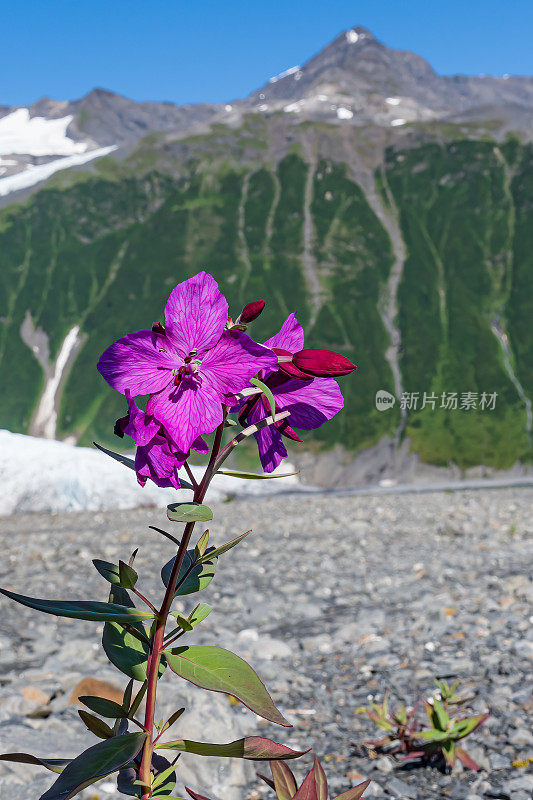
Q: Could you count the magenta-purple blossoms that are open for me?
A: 3